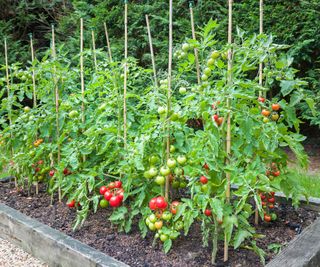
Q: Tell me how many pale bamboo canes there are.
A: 12